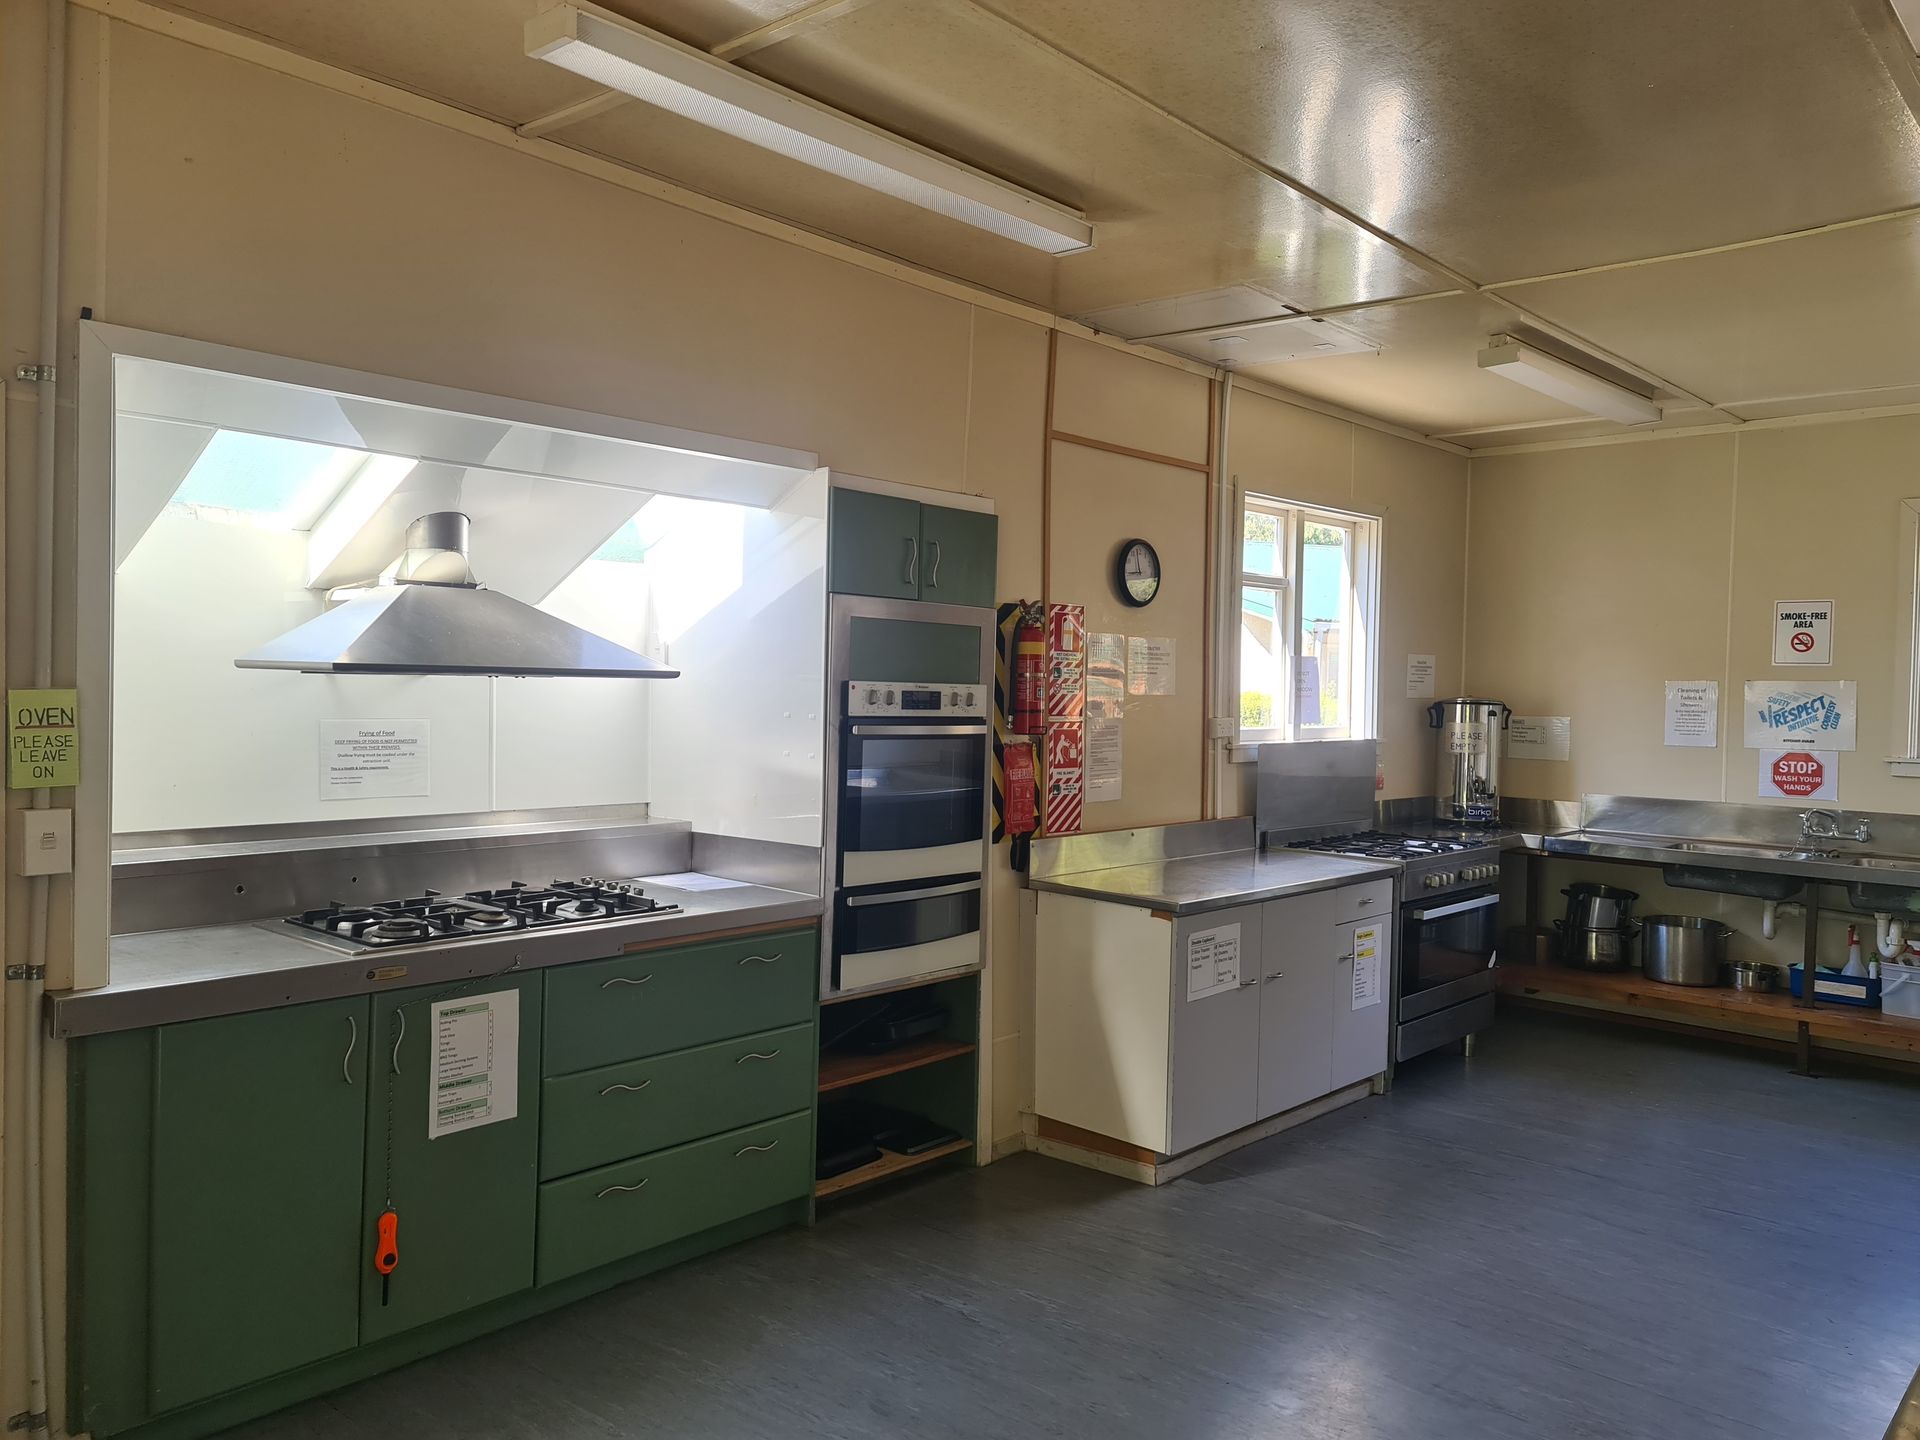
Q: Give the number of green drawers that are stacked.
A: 3